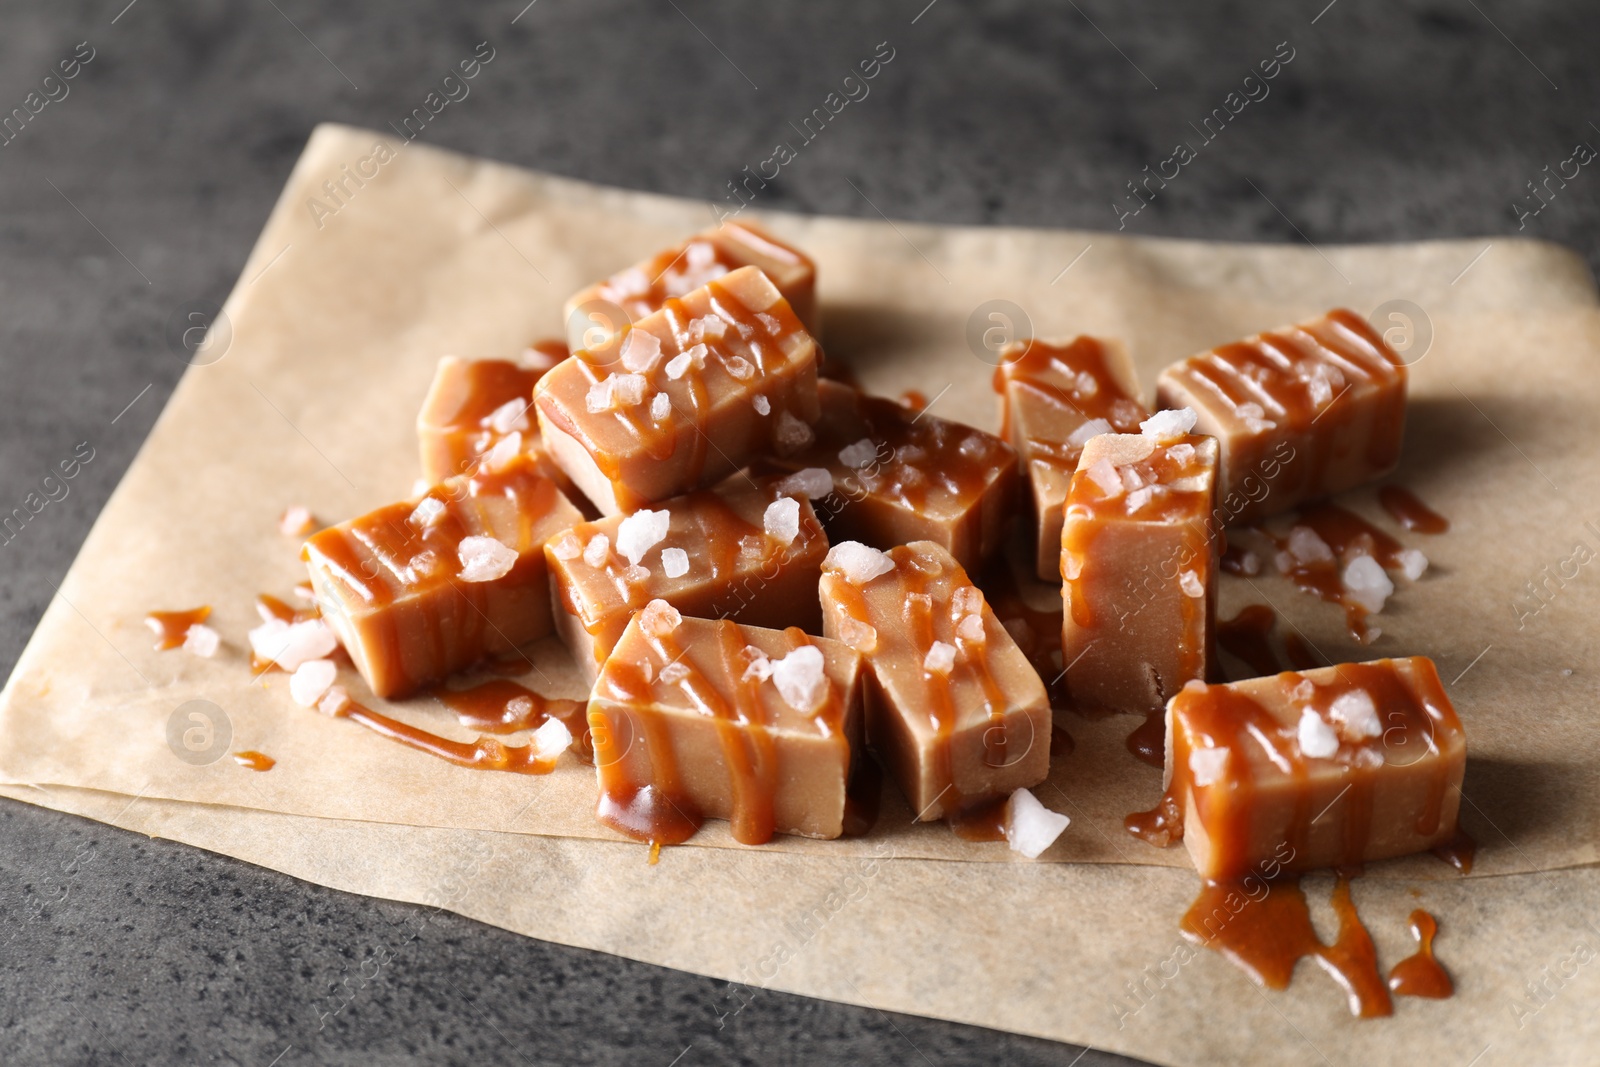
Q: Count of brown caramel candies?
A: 12